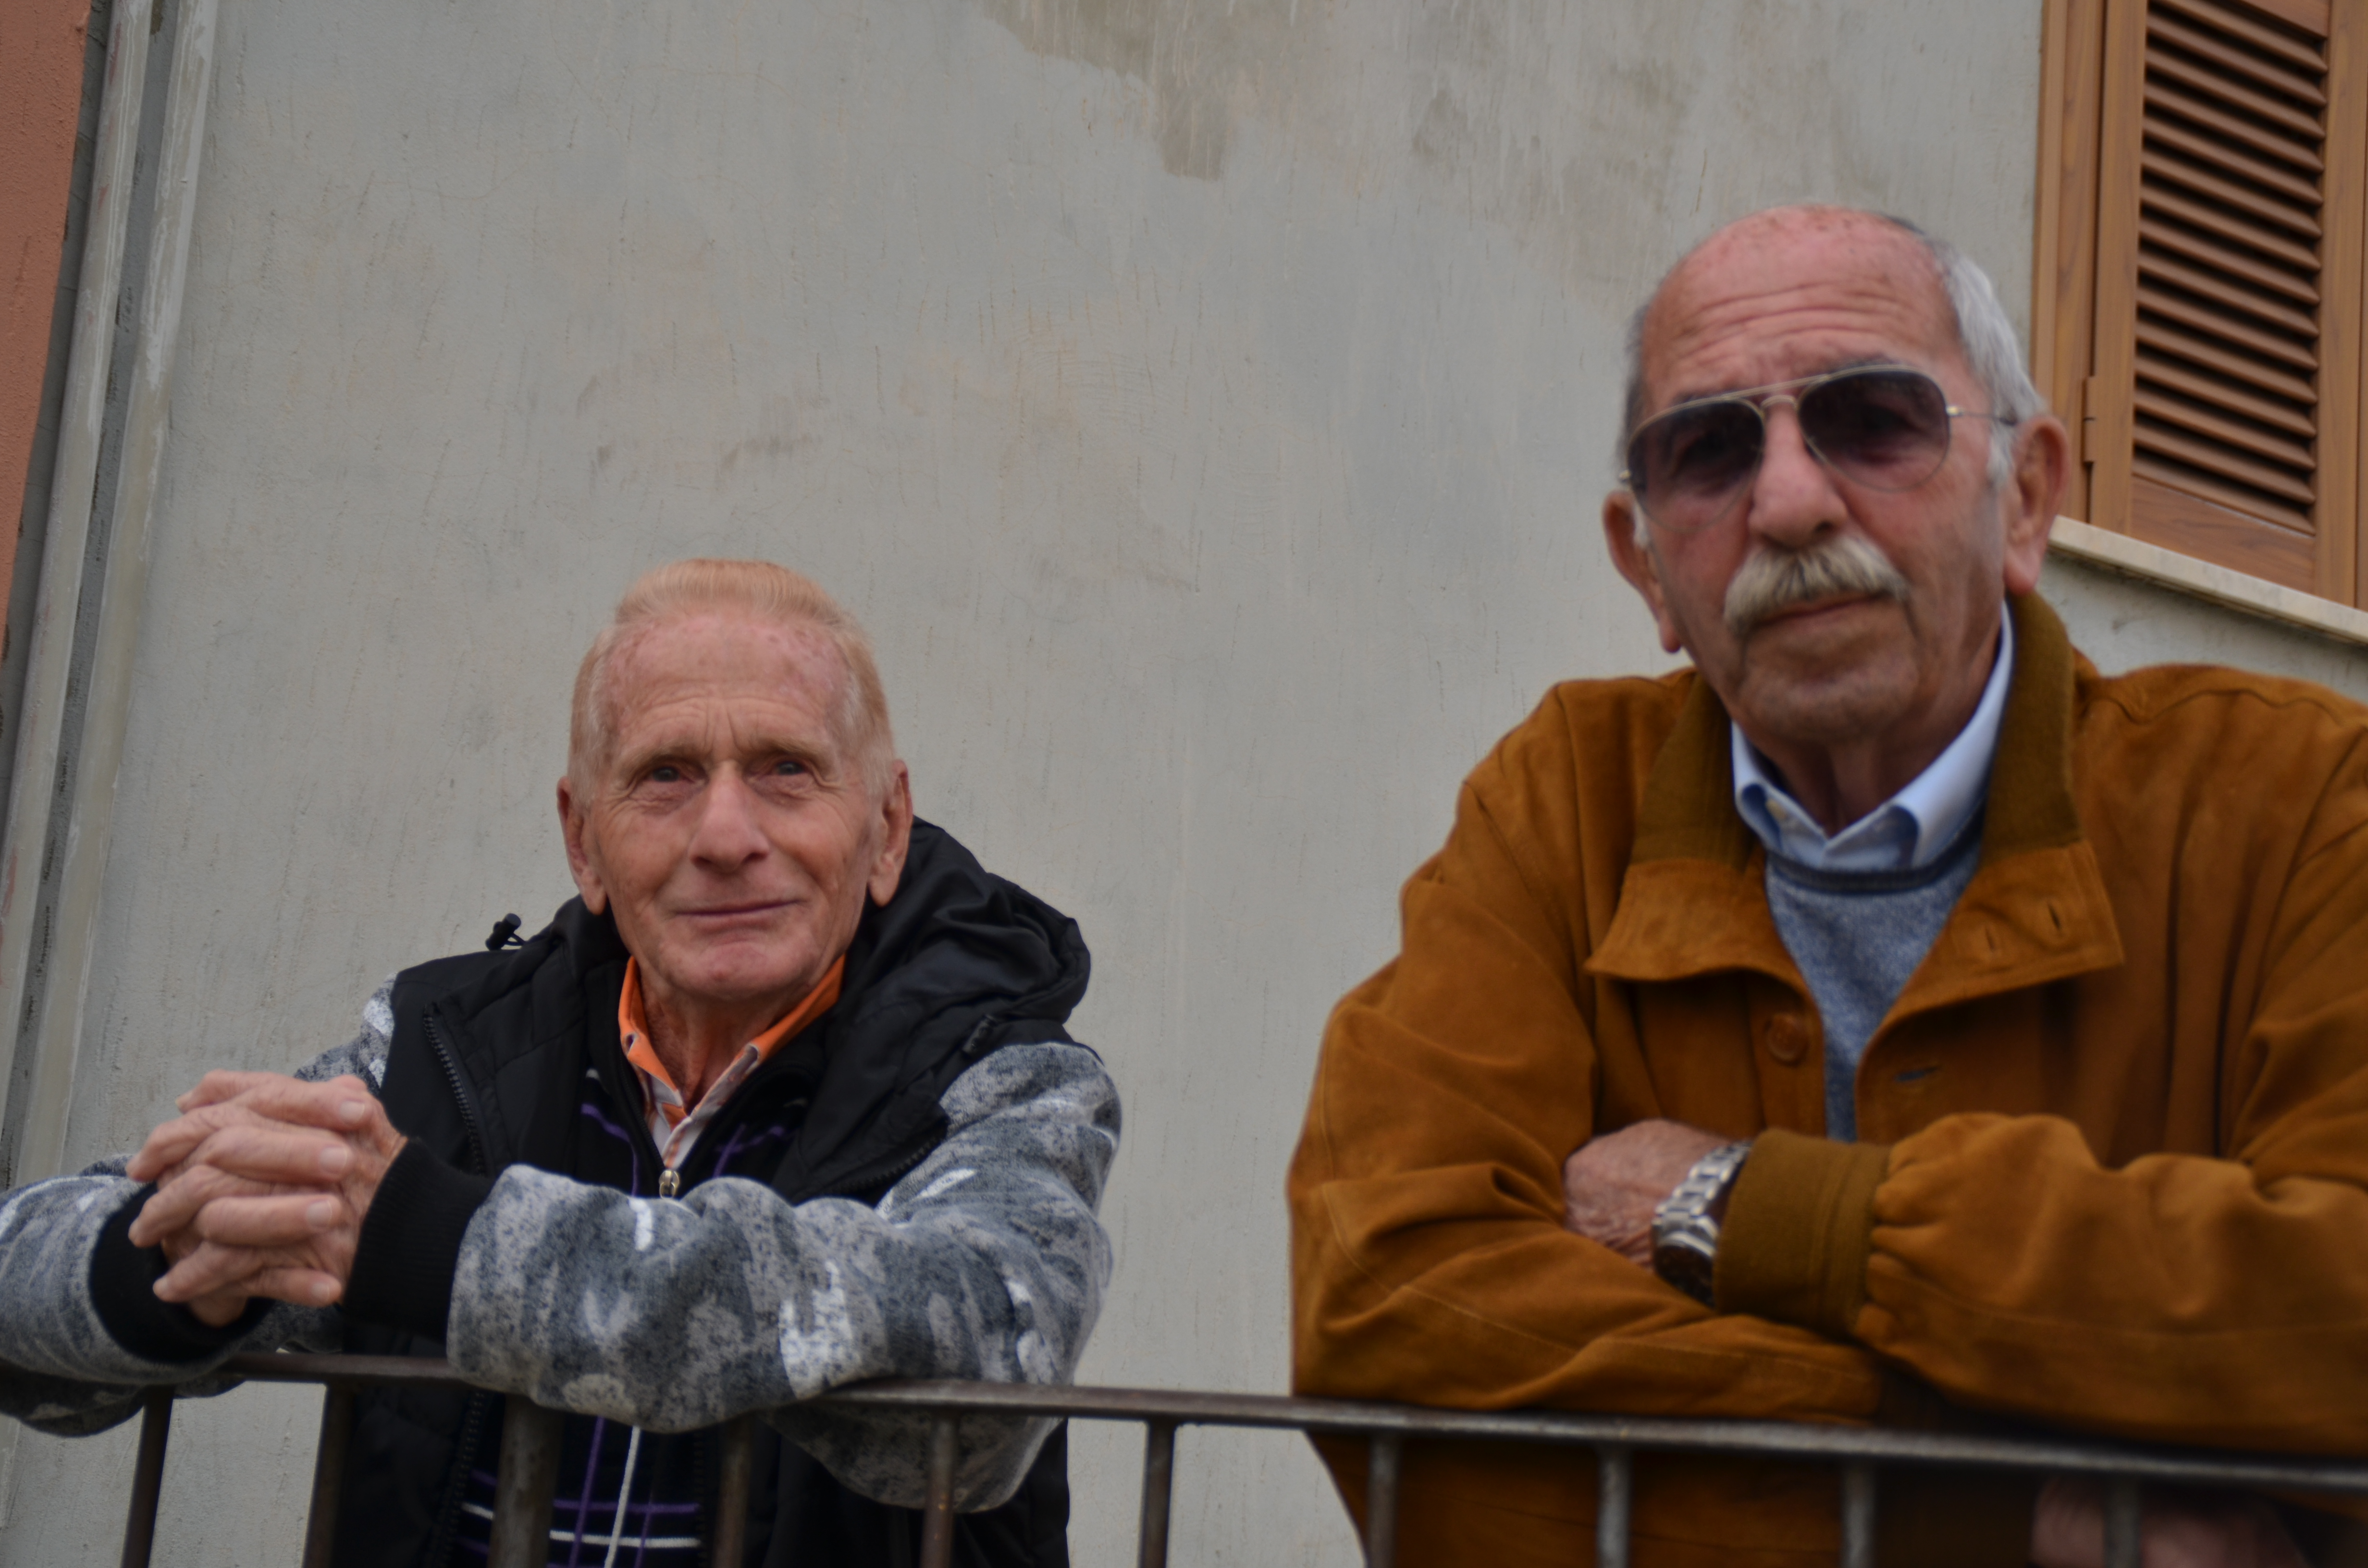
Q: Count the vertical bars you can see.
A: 10